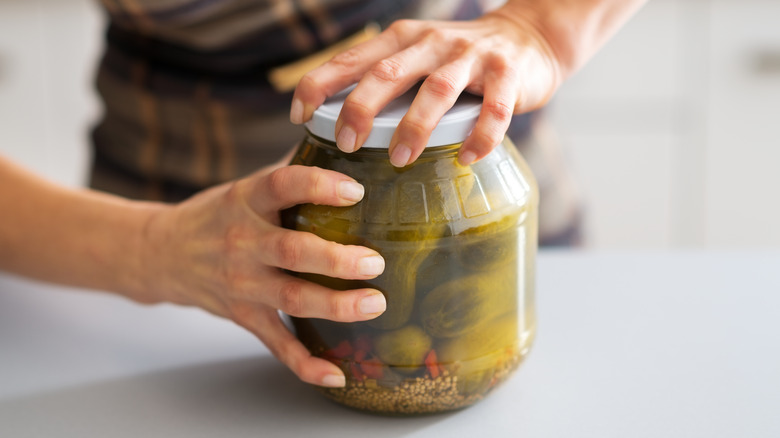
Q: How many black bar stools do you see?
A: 0